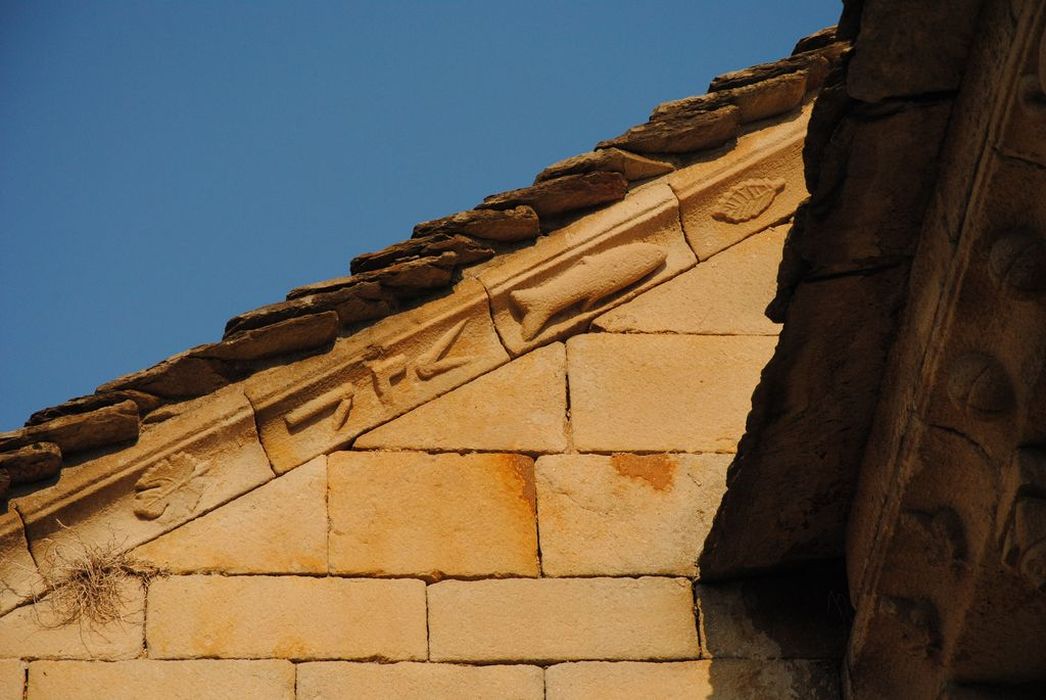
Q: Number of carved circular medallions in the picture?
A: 2